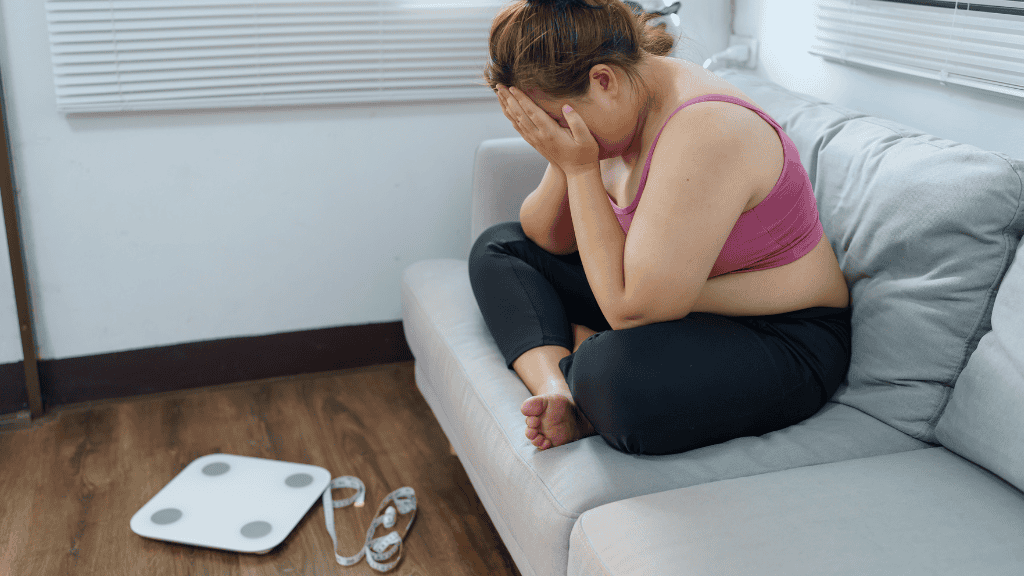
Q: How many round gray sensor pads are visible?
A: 4